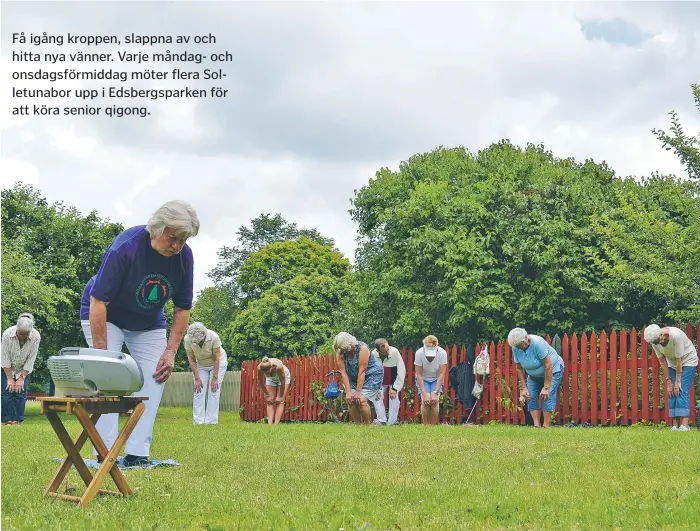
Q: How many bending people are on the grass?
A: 9